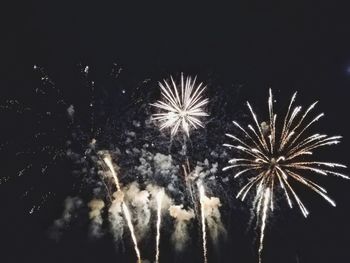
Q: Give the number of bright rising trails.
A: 4